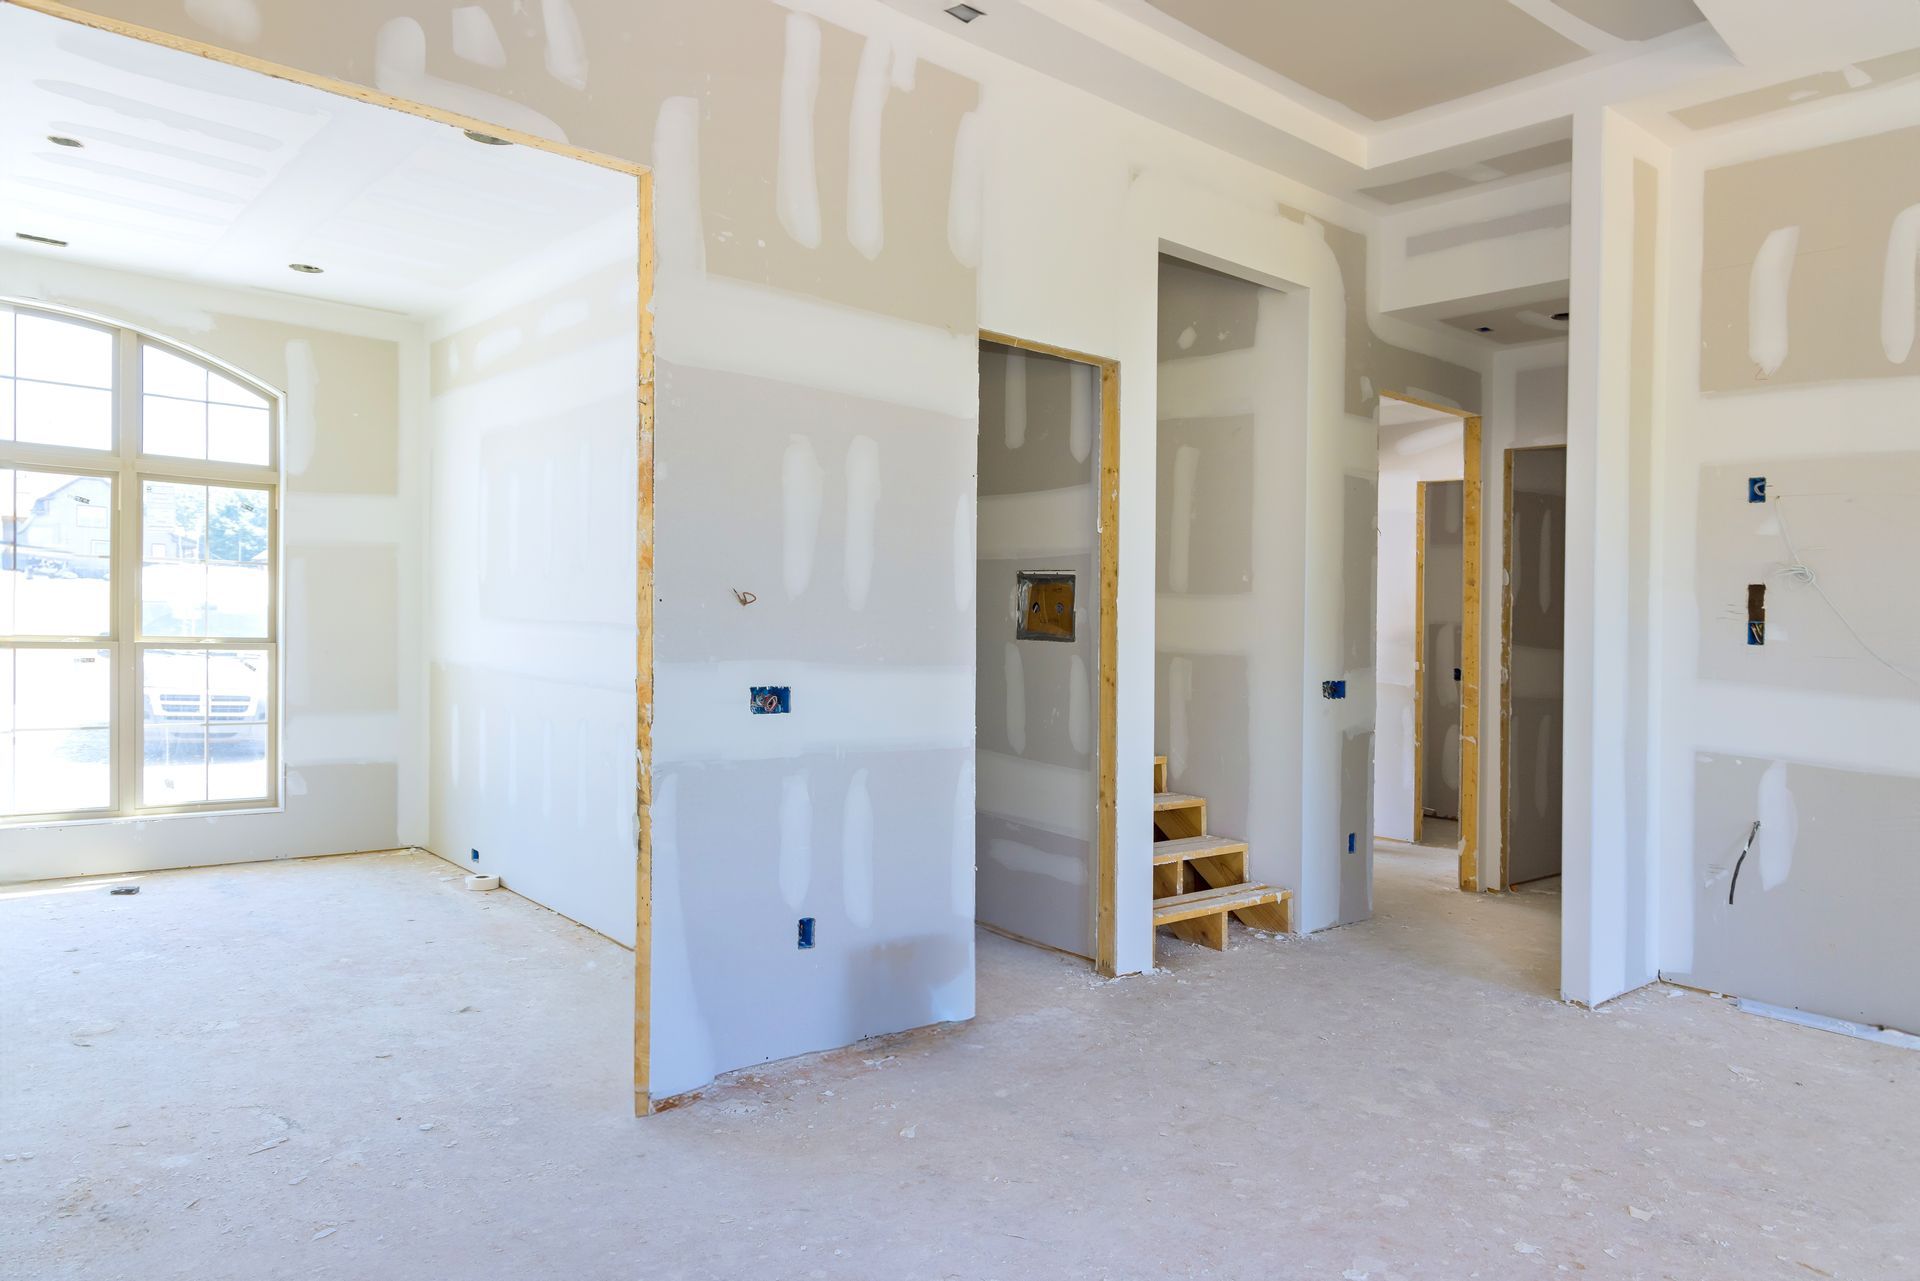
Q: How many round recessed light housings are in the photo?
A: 4